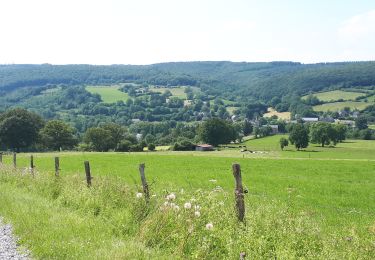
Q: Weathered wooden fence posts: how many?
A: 7